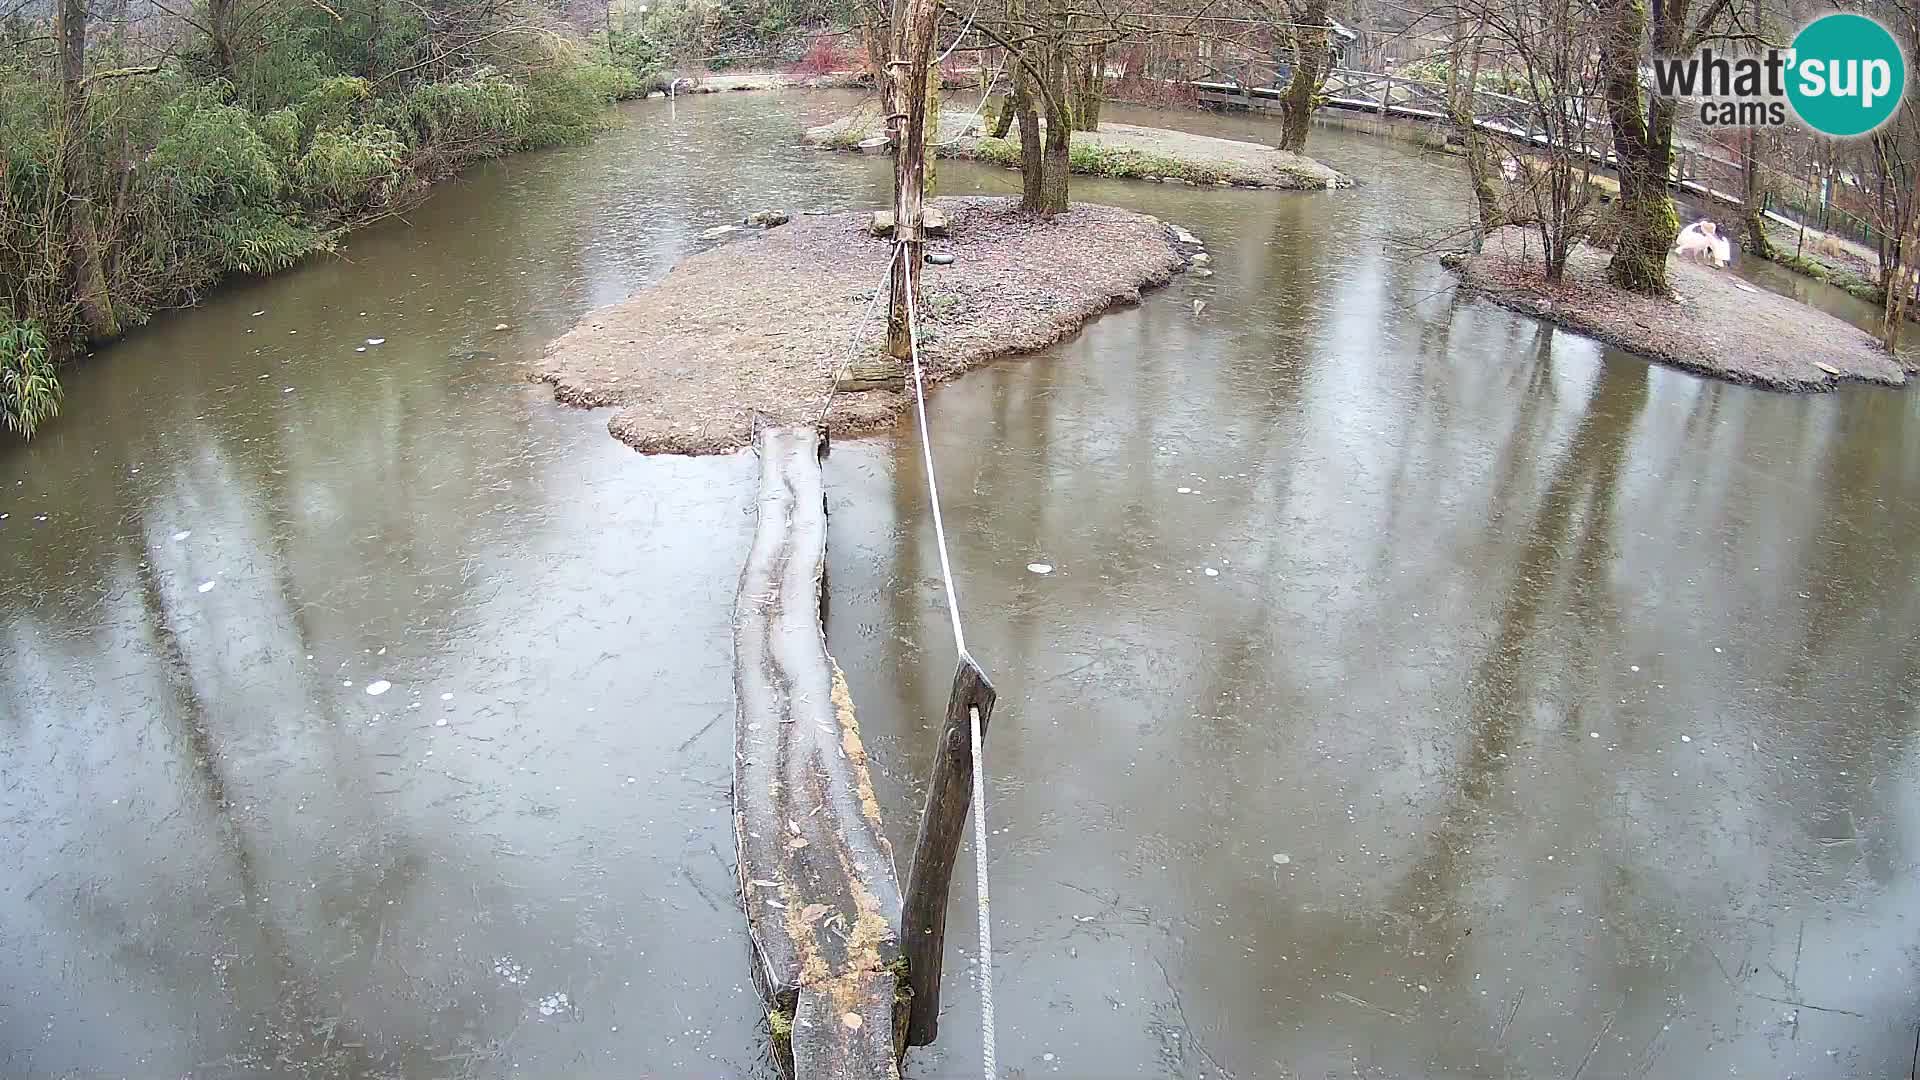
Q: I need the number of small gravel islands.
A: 3